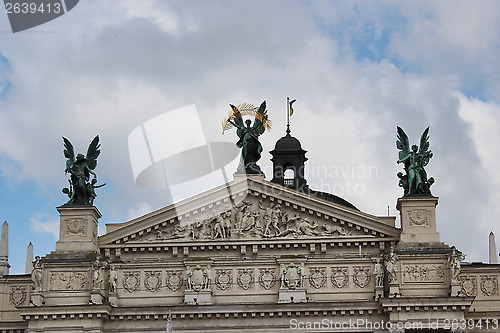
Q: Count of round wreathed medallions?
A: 12